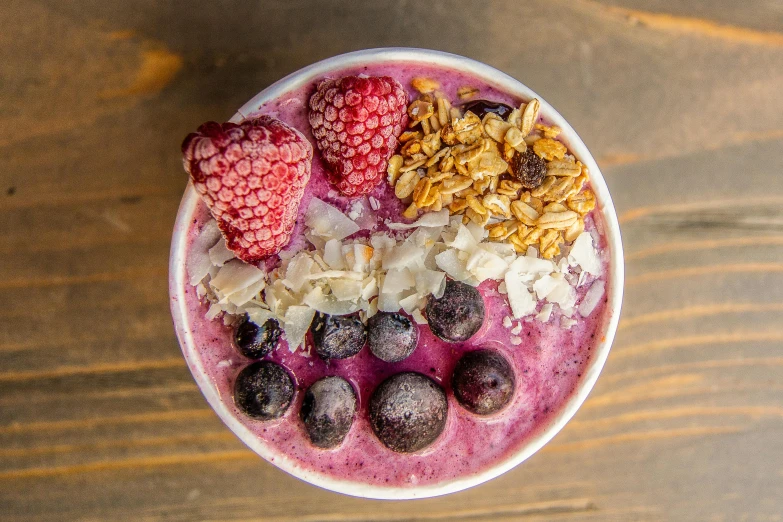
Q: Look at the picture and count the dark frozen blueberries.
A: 8